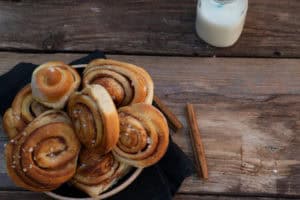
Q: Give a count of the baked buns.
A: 7